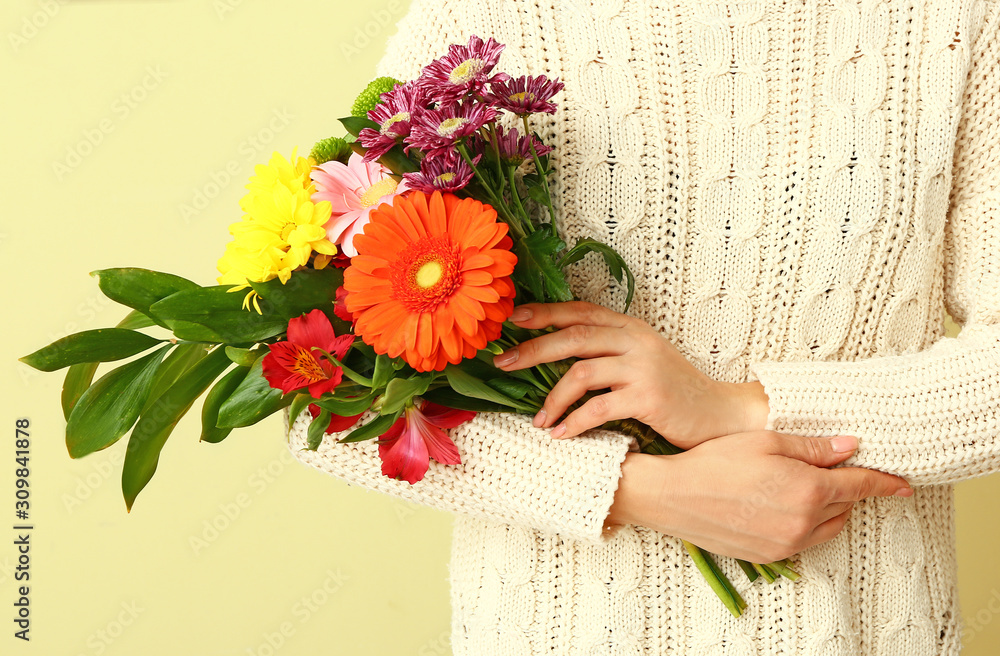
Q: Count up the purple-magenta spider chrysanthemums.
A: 6